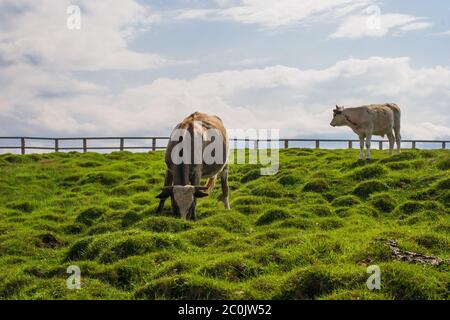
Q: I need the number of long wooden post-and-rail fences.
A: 1